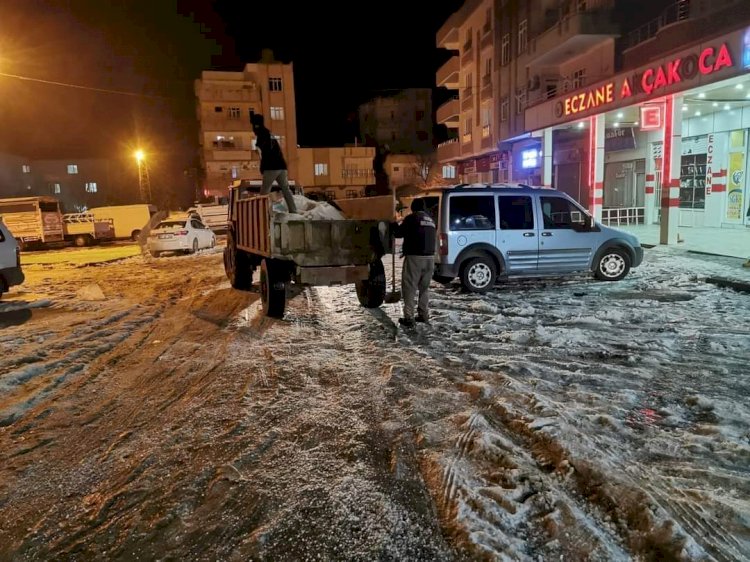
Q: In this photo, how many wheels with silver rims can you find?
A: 2